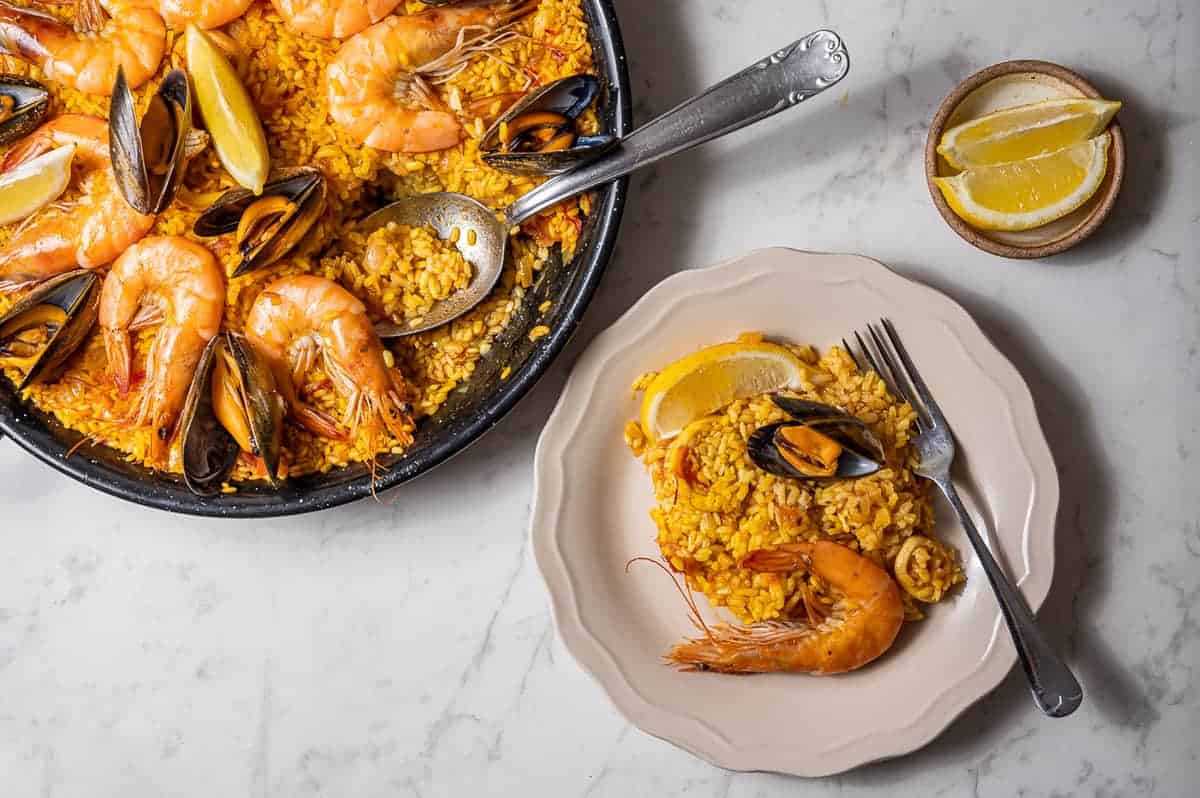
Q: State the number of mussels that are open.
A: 7